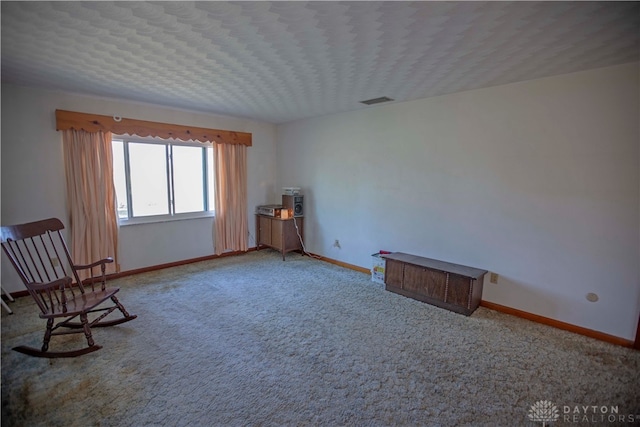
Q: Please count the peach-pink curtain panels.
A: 2